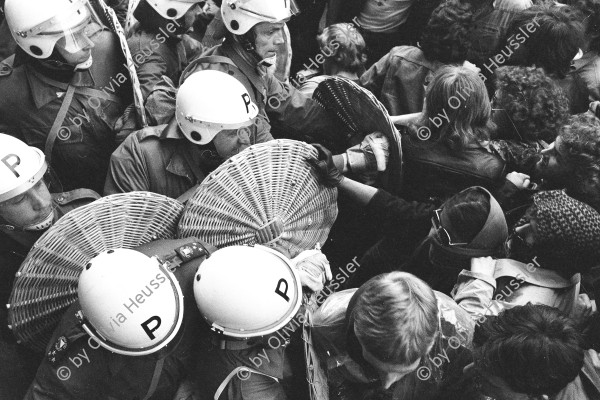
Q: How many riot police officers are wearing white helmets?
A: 7